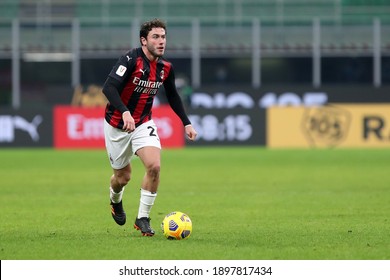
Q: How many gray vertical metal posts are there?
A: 7